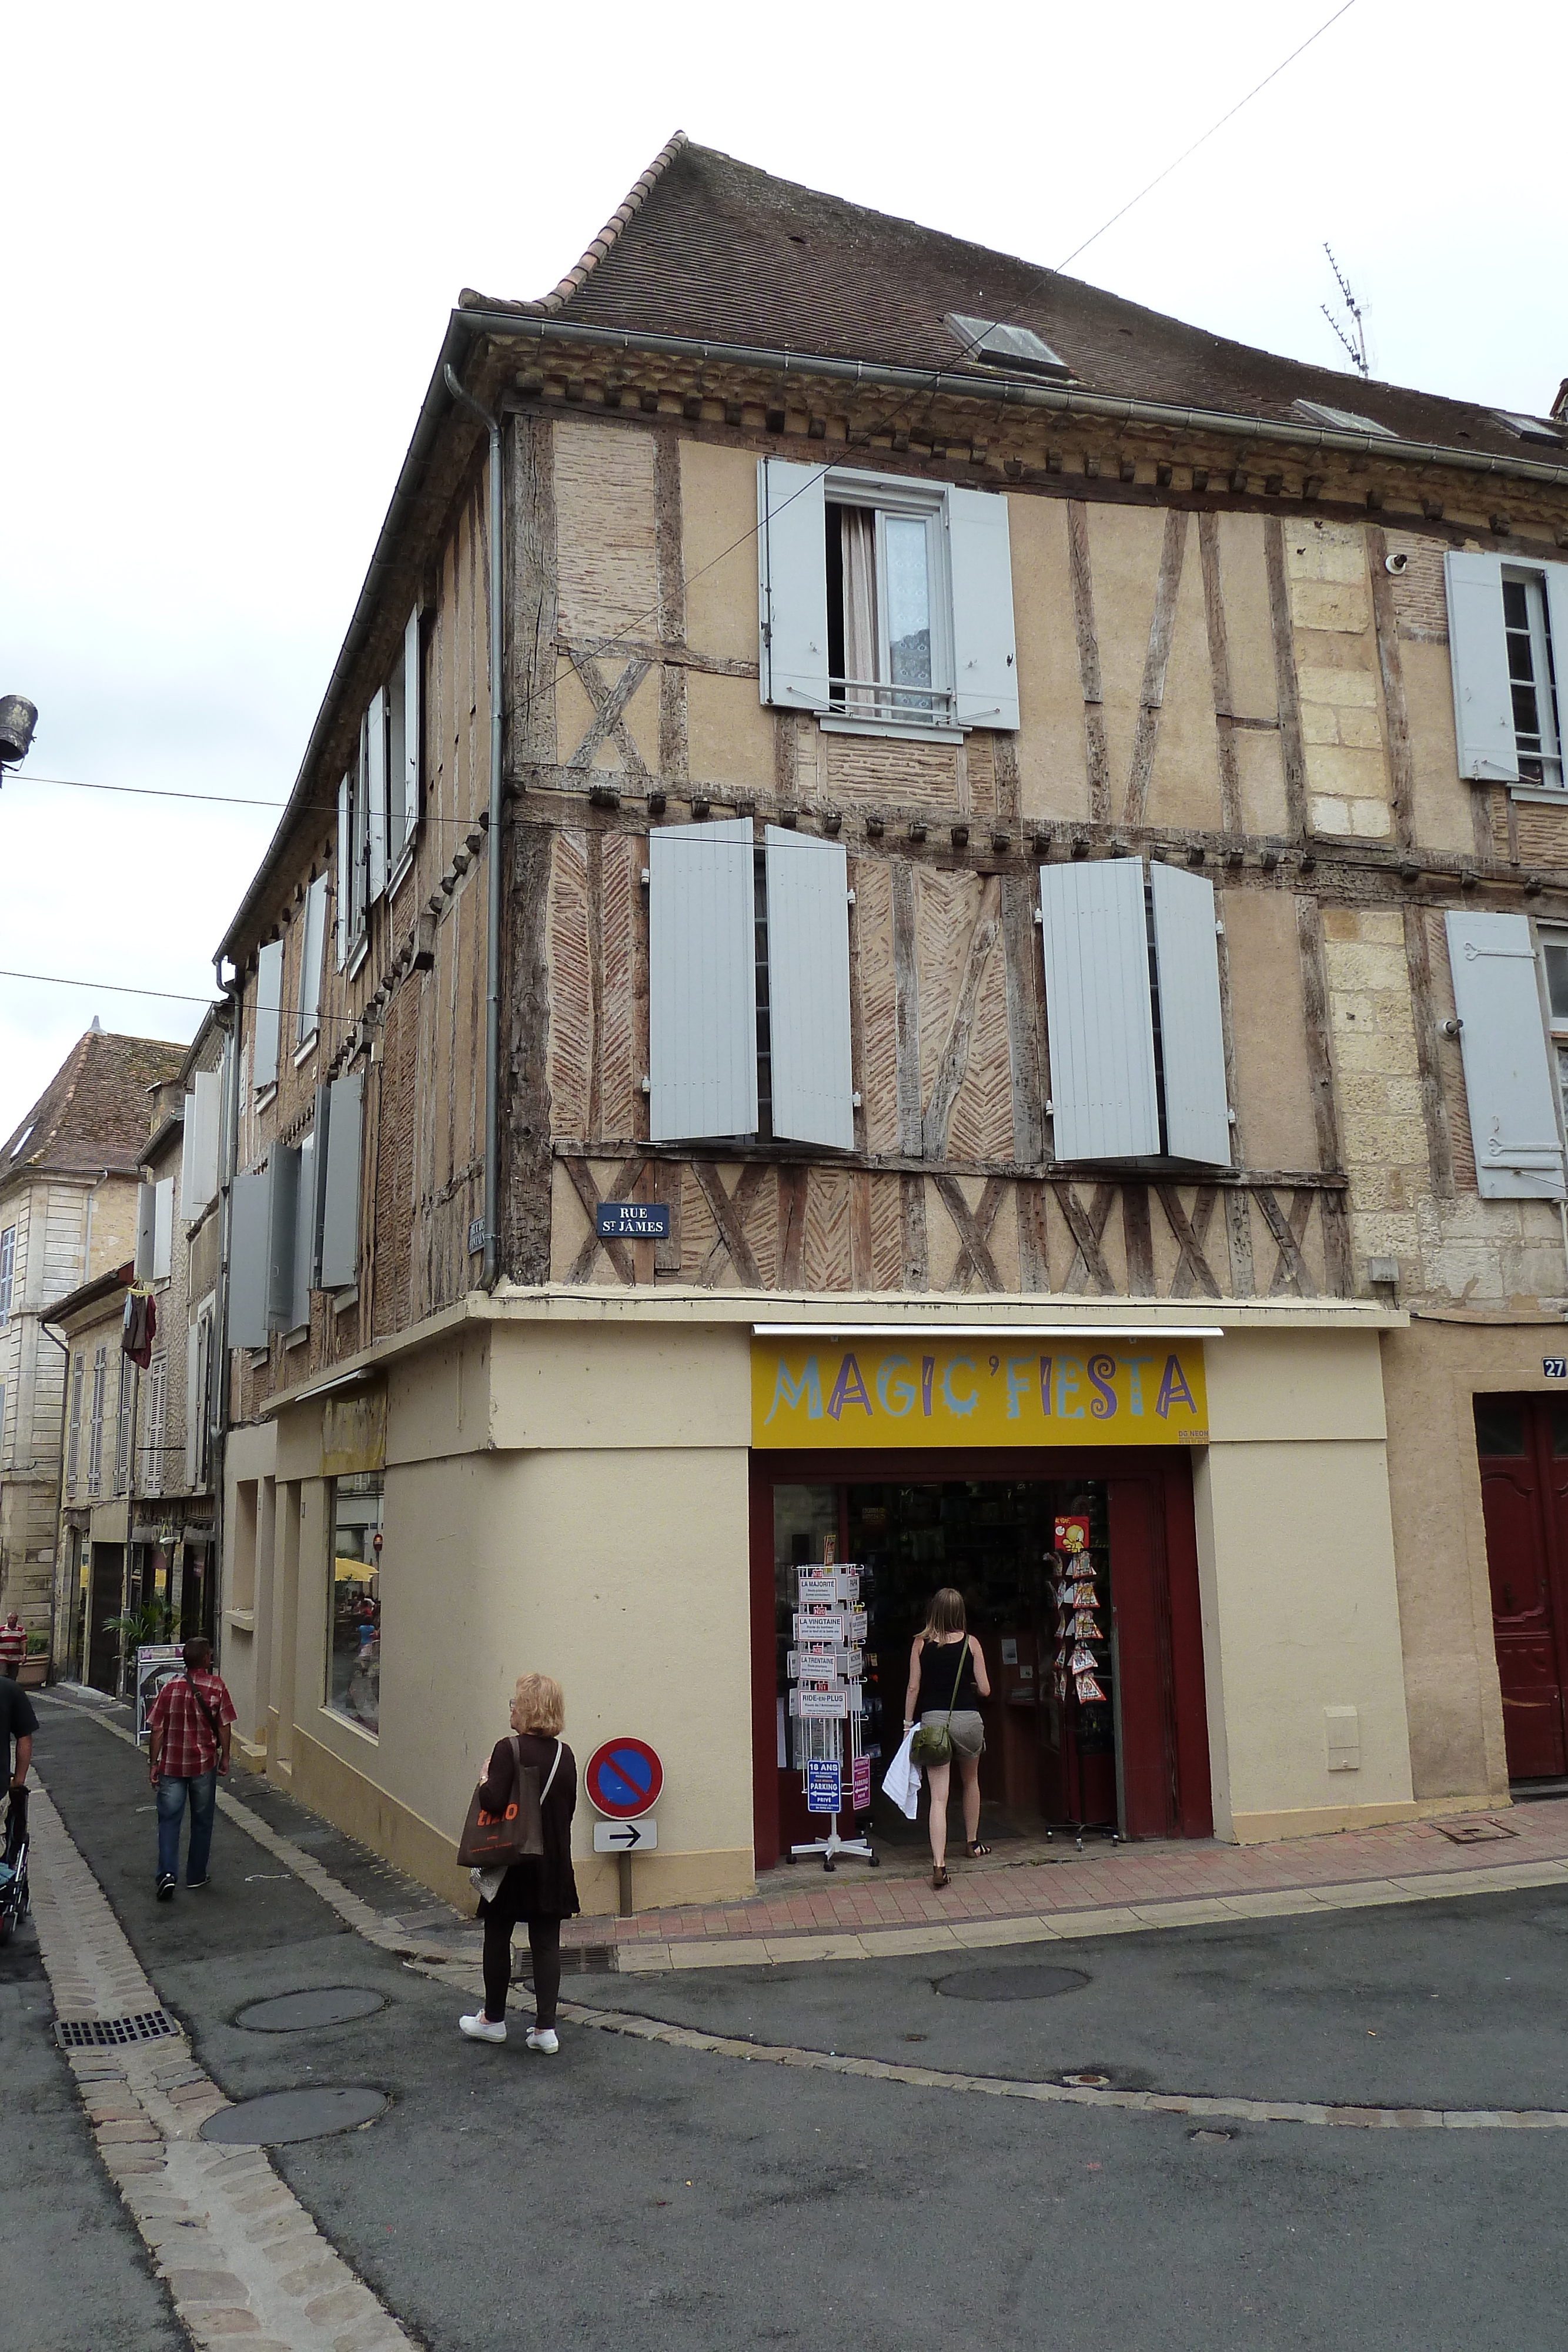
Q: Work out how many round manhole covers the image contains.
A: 3